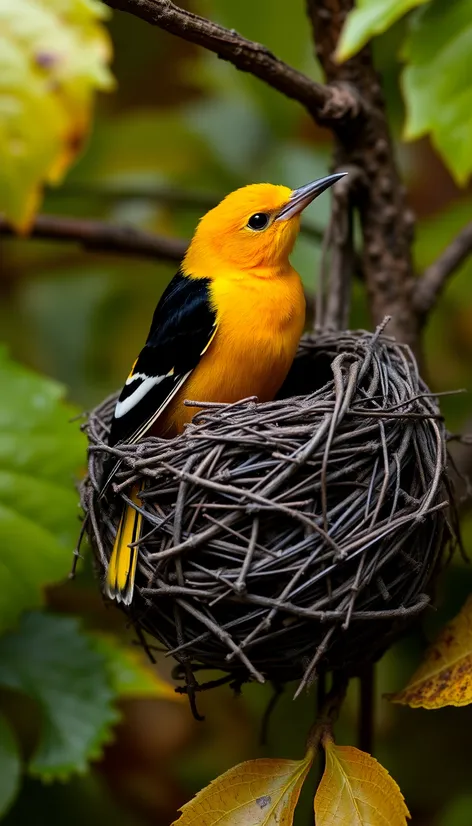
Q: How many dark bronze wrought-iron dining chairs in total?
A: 0